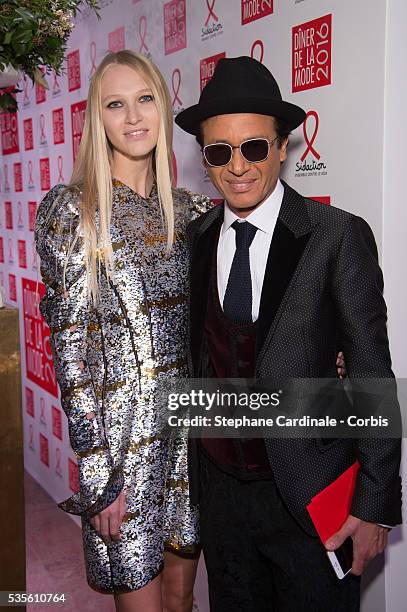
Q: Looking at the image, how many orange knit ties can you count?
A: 0